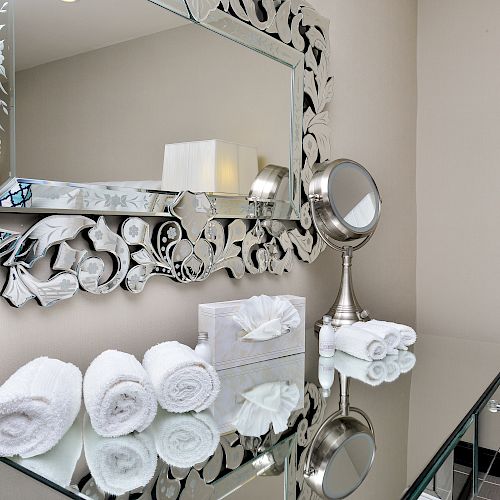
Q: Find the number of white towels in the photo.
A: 6